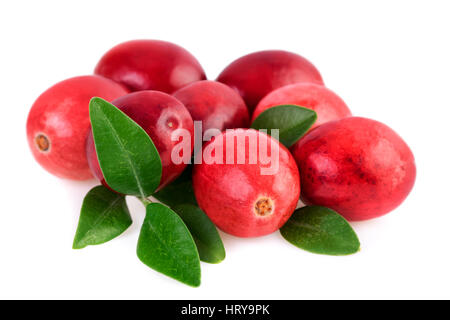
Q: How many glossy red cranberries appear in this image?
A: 8